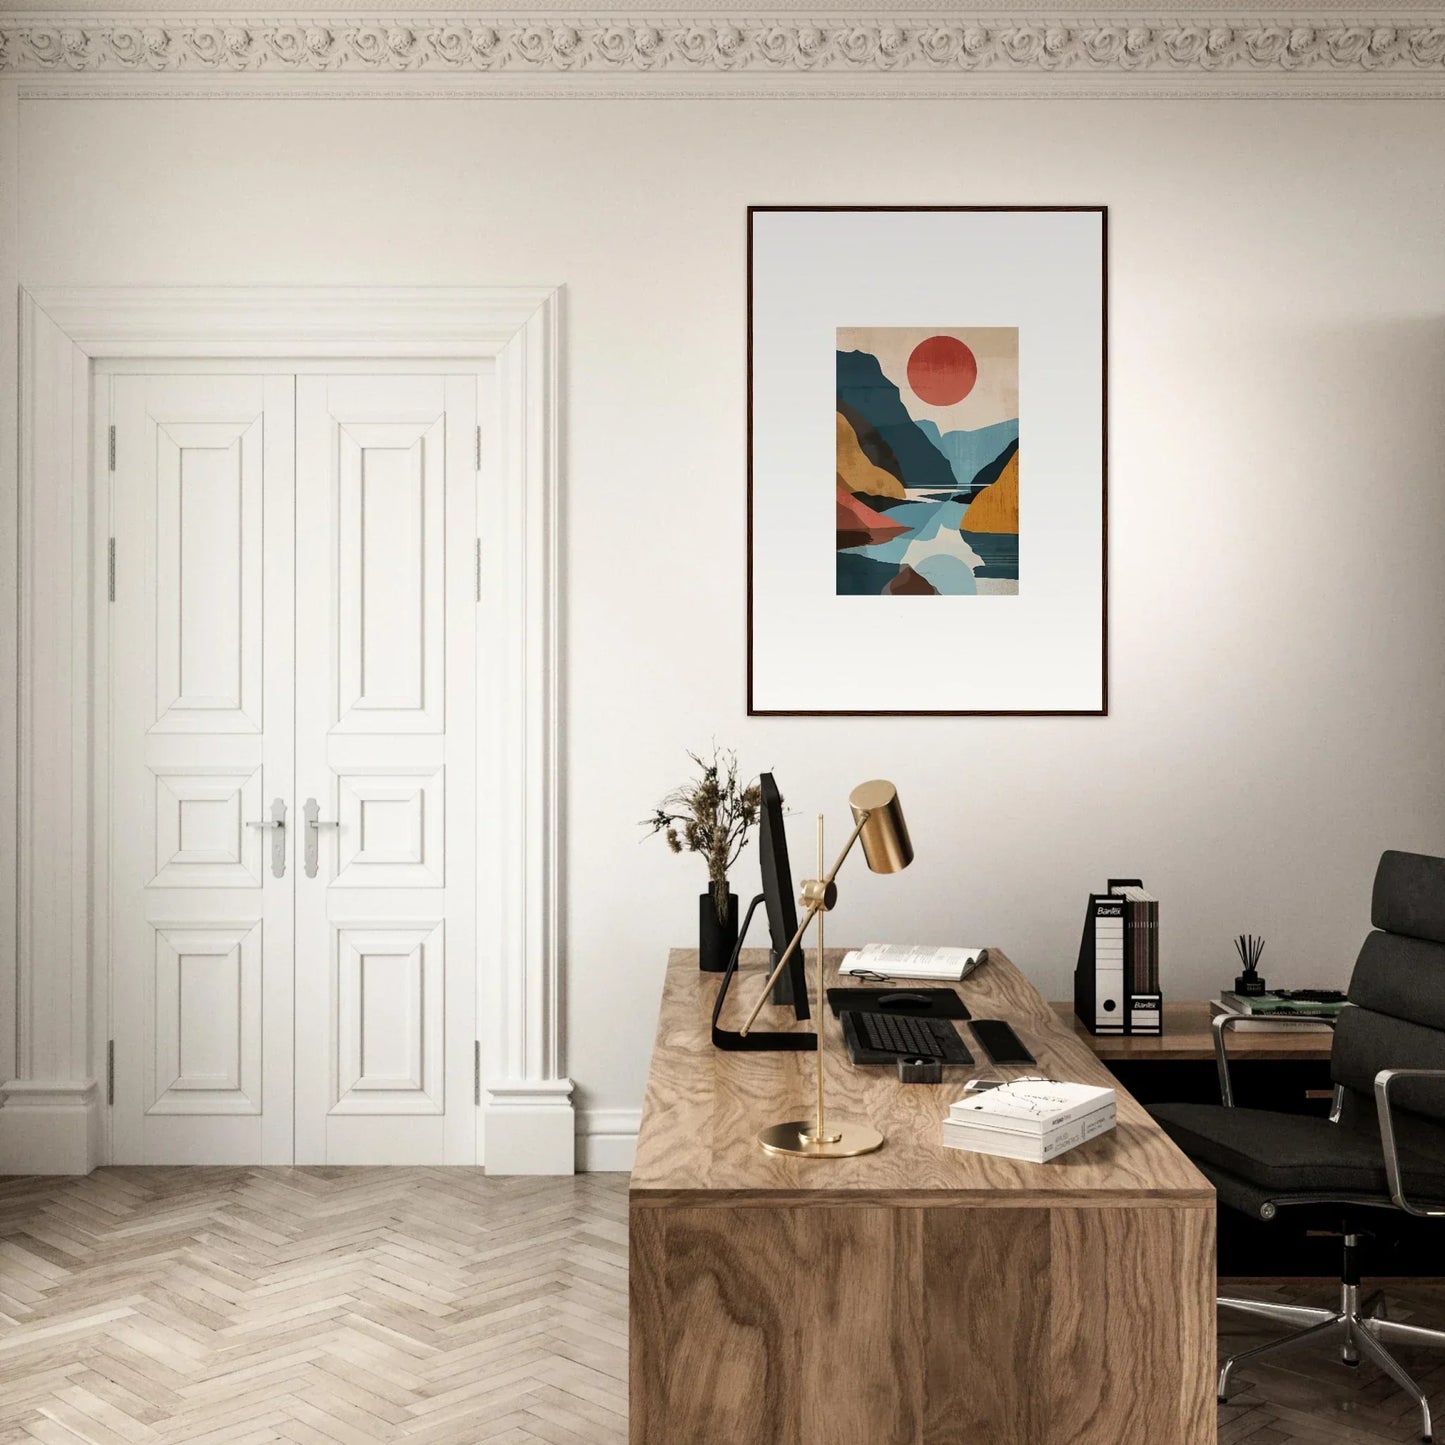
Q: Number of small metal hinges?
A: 6